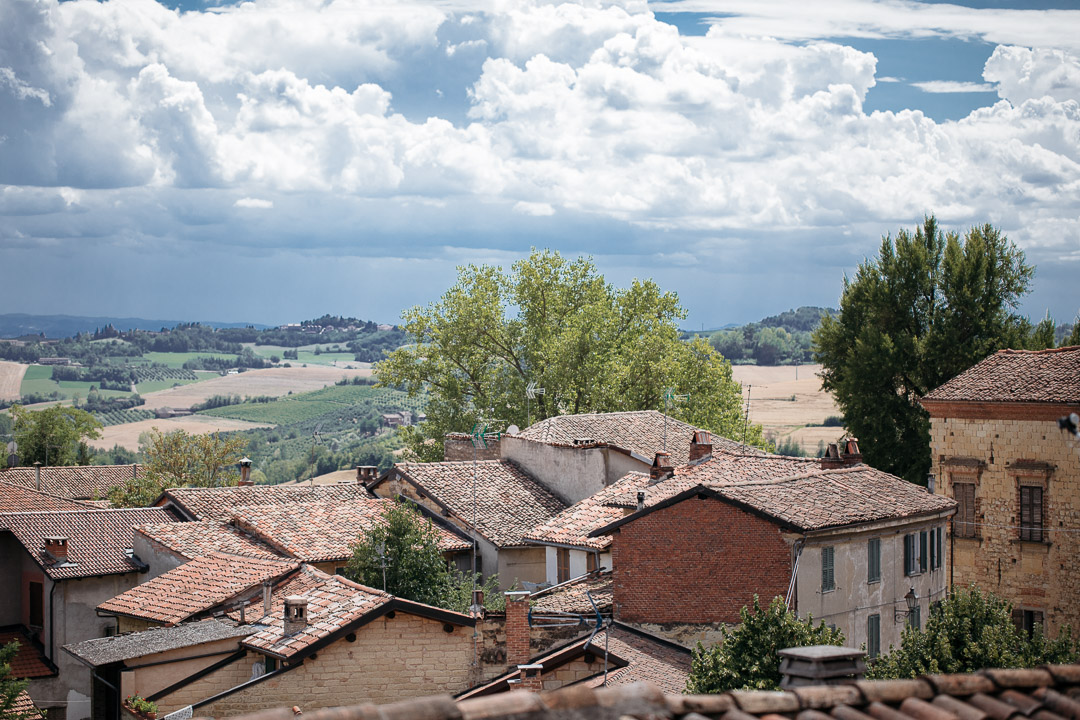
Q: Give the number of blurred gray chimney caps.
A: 1